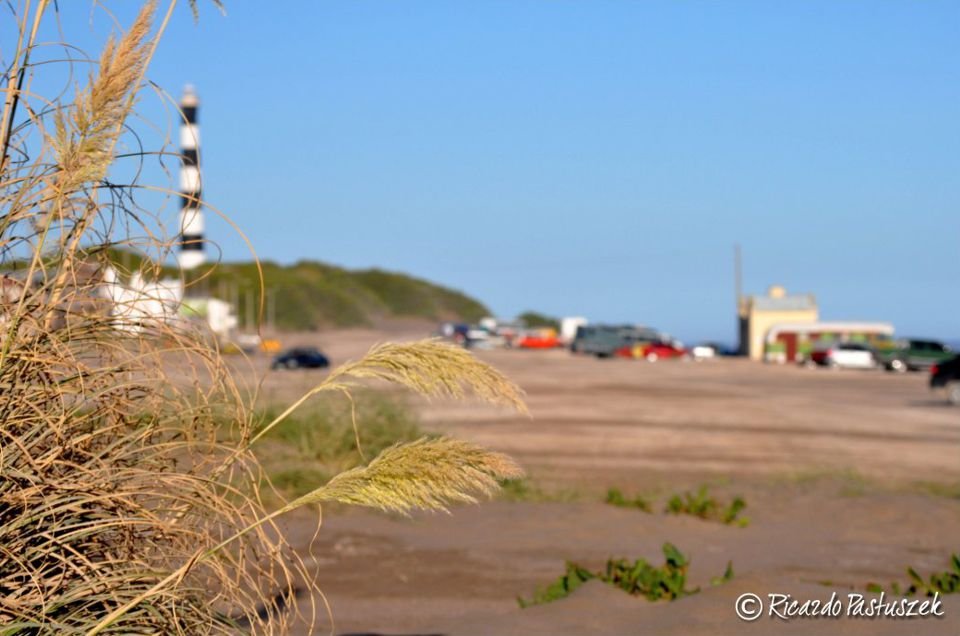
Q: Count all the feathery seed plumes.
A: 3